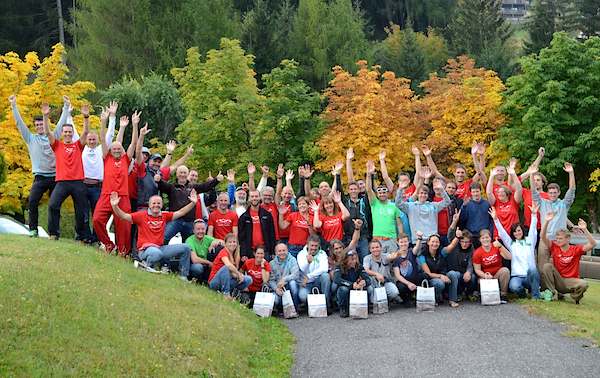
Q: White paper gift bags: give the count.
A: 7